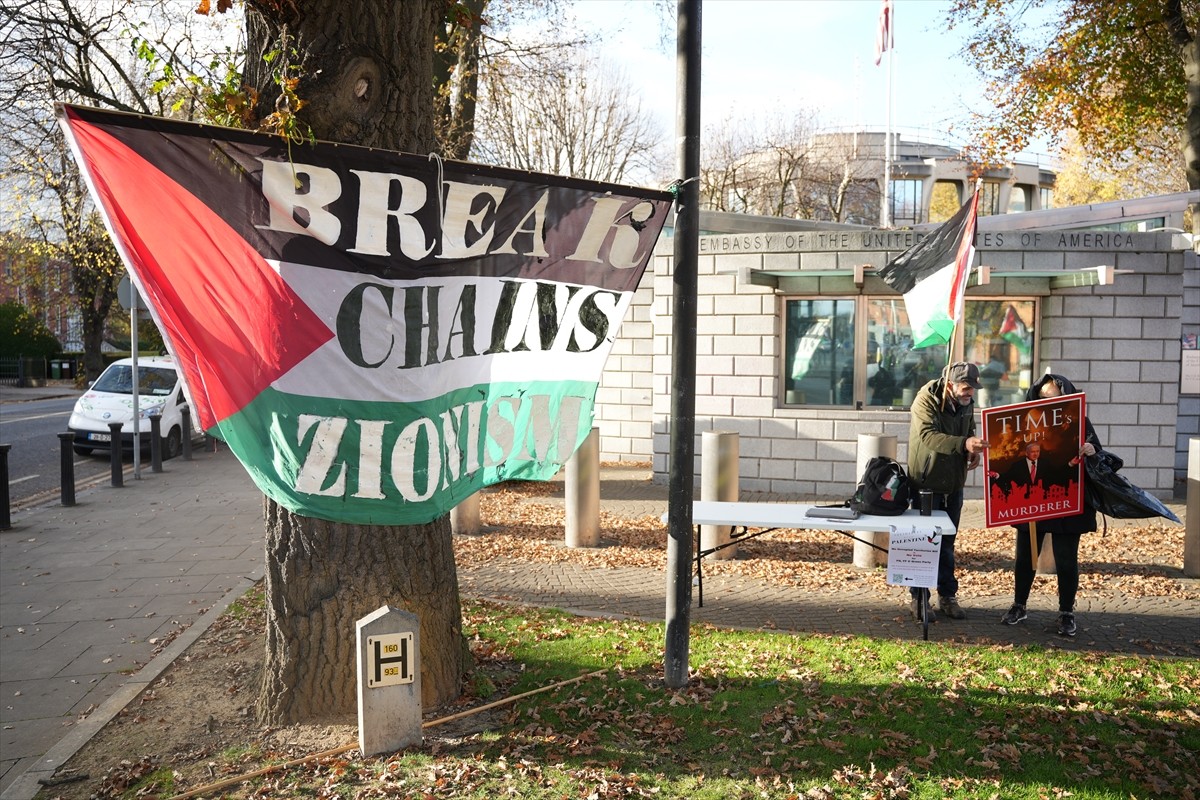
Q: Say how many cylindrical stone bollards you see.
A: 6